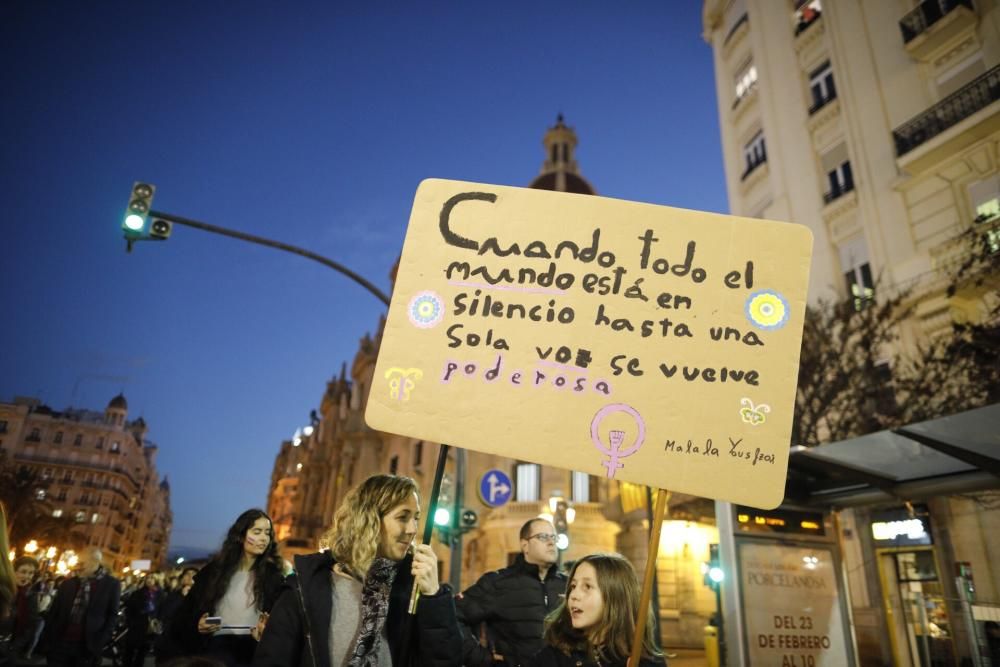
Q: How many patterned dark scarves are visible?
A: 1